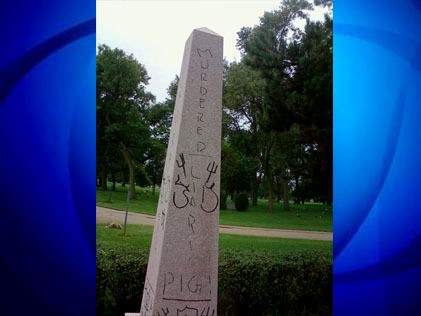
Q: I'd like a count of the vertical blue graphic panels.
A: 2